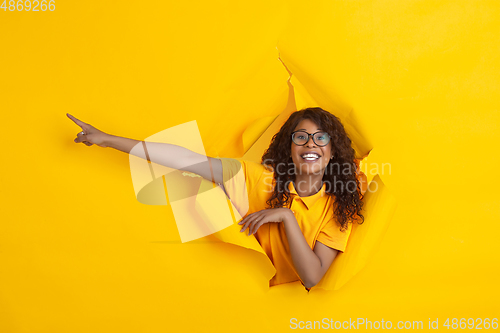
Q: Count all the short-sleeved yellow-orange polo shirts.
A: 1